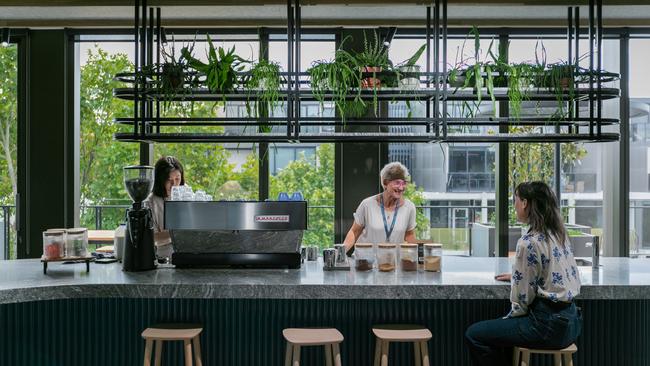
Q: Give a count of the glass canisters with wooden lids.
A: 6